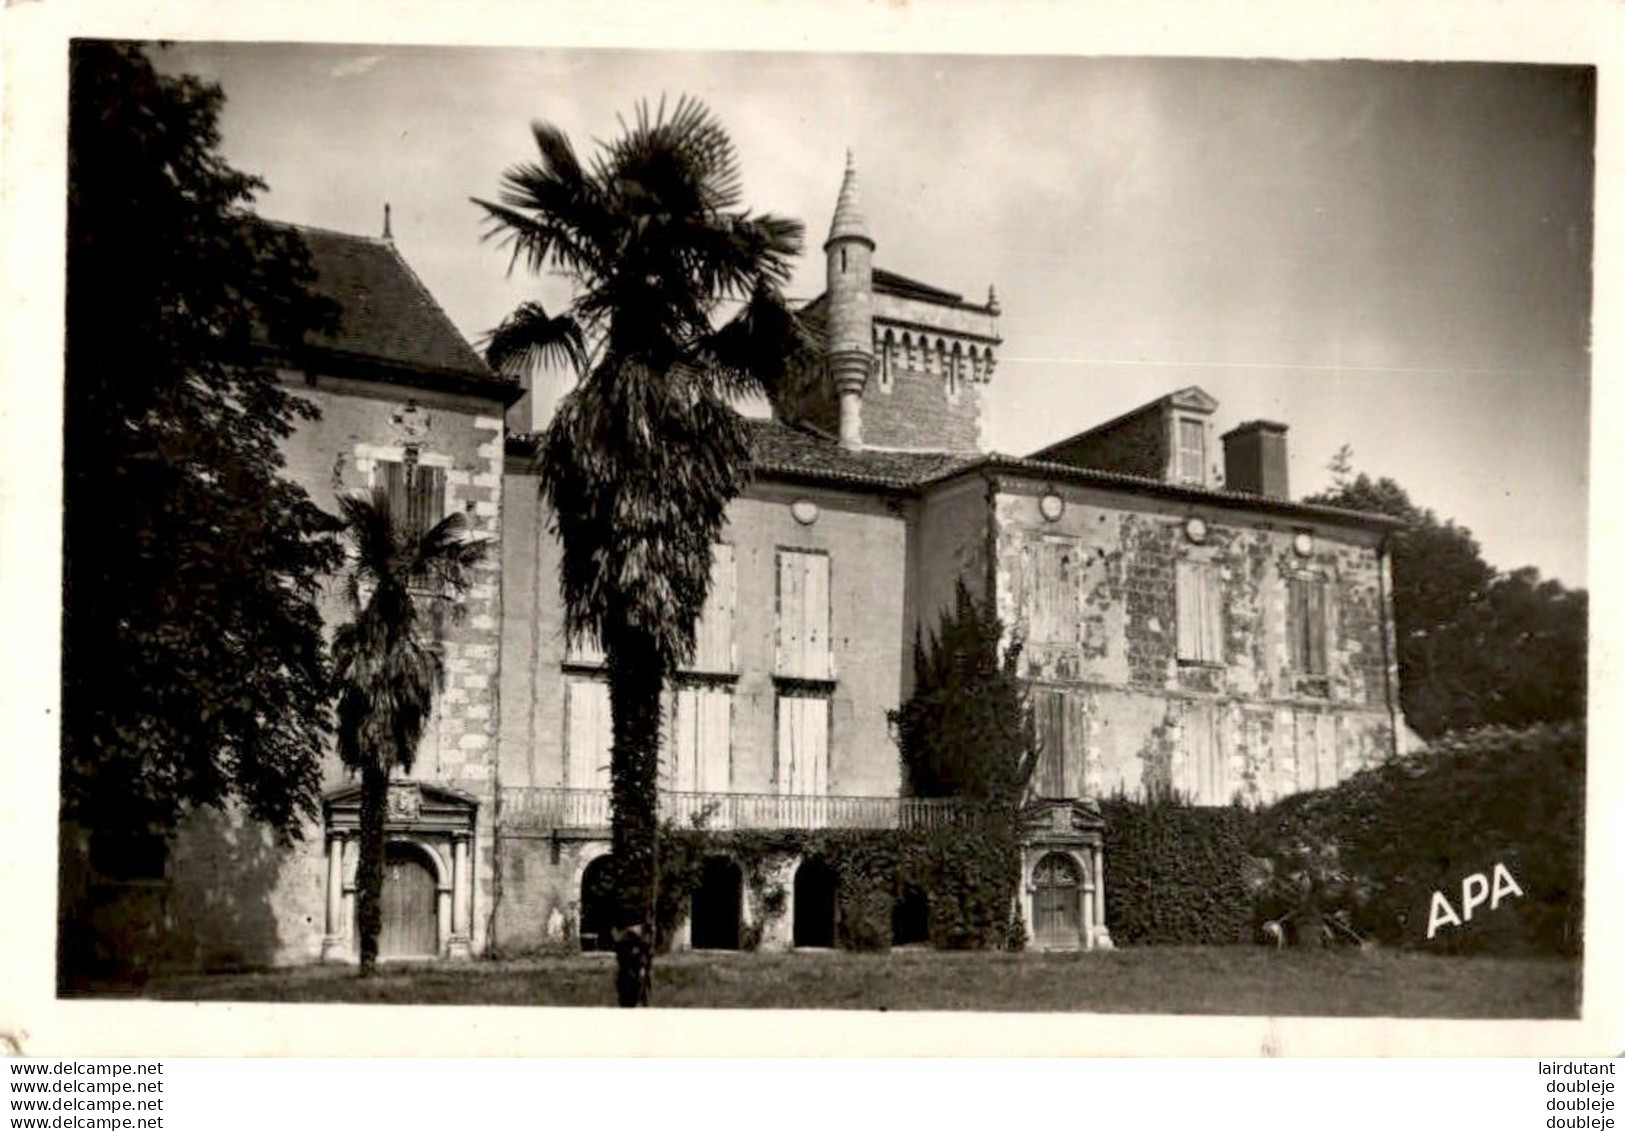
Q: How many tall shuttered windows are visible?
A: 13